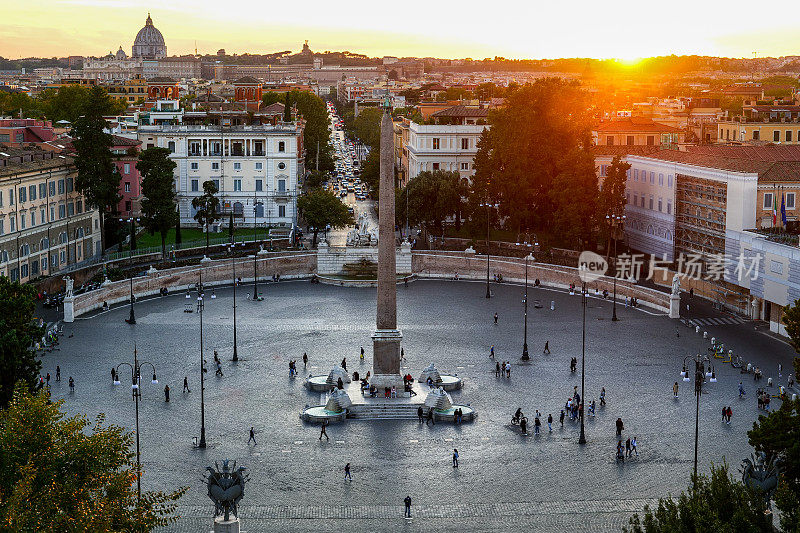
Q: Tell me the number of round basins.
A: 4